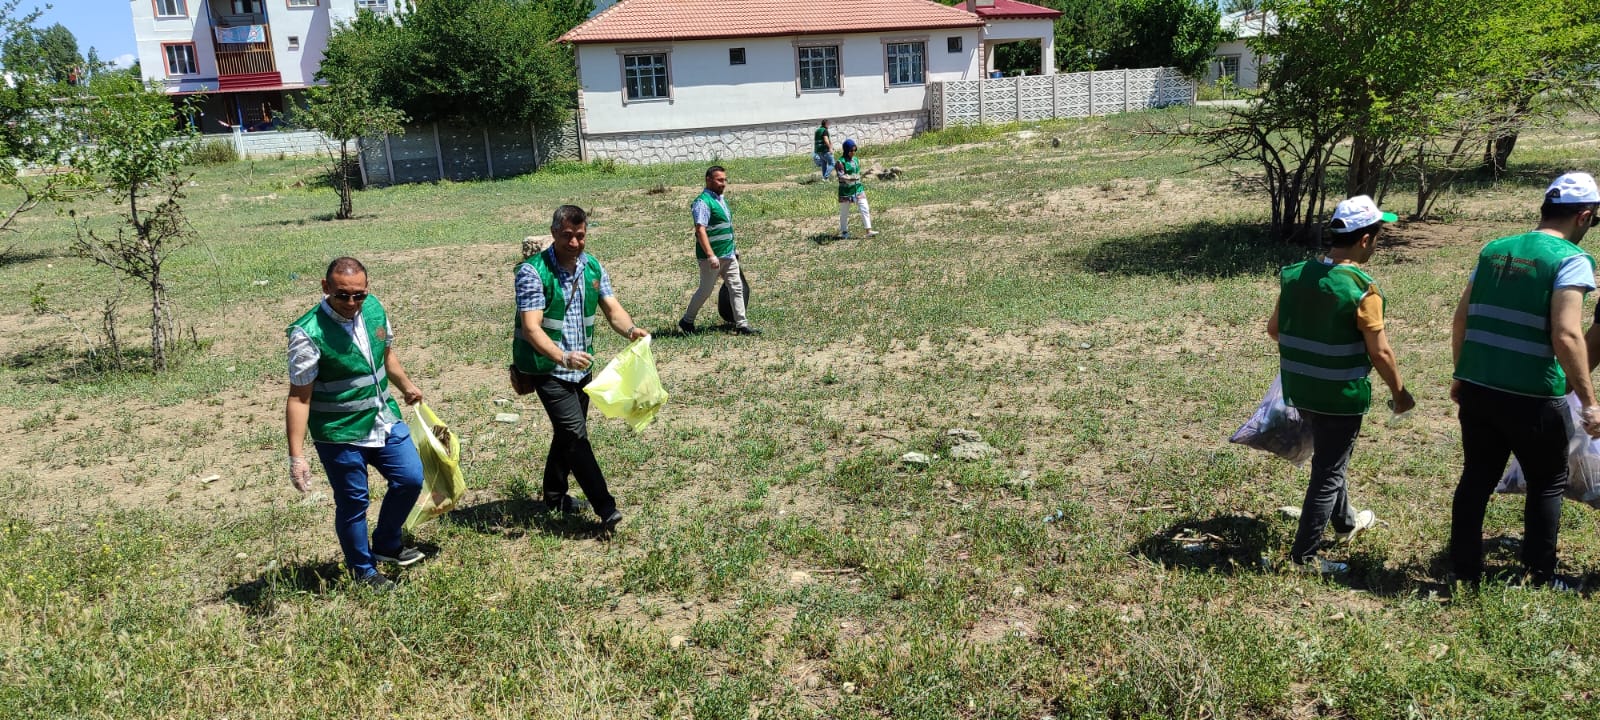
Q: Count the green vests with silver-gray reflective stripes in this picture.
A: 7